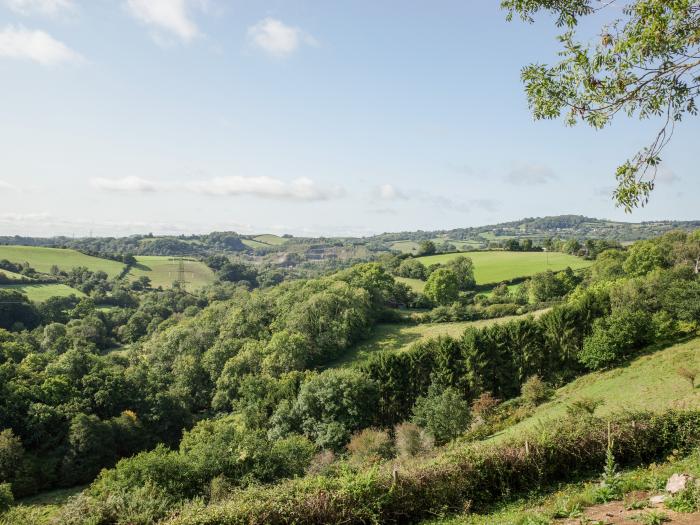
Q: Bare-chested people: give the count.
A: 0